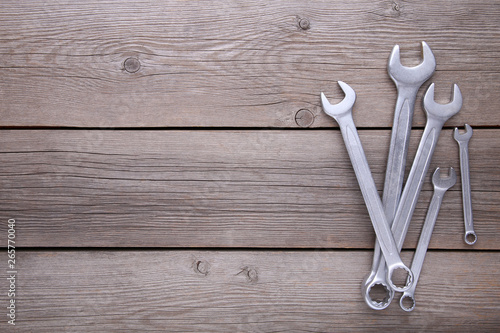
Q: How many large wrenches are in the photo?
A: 3